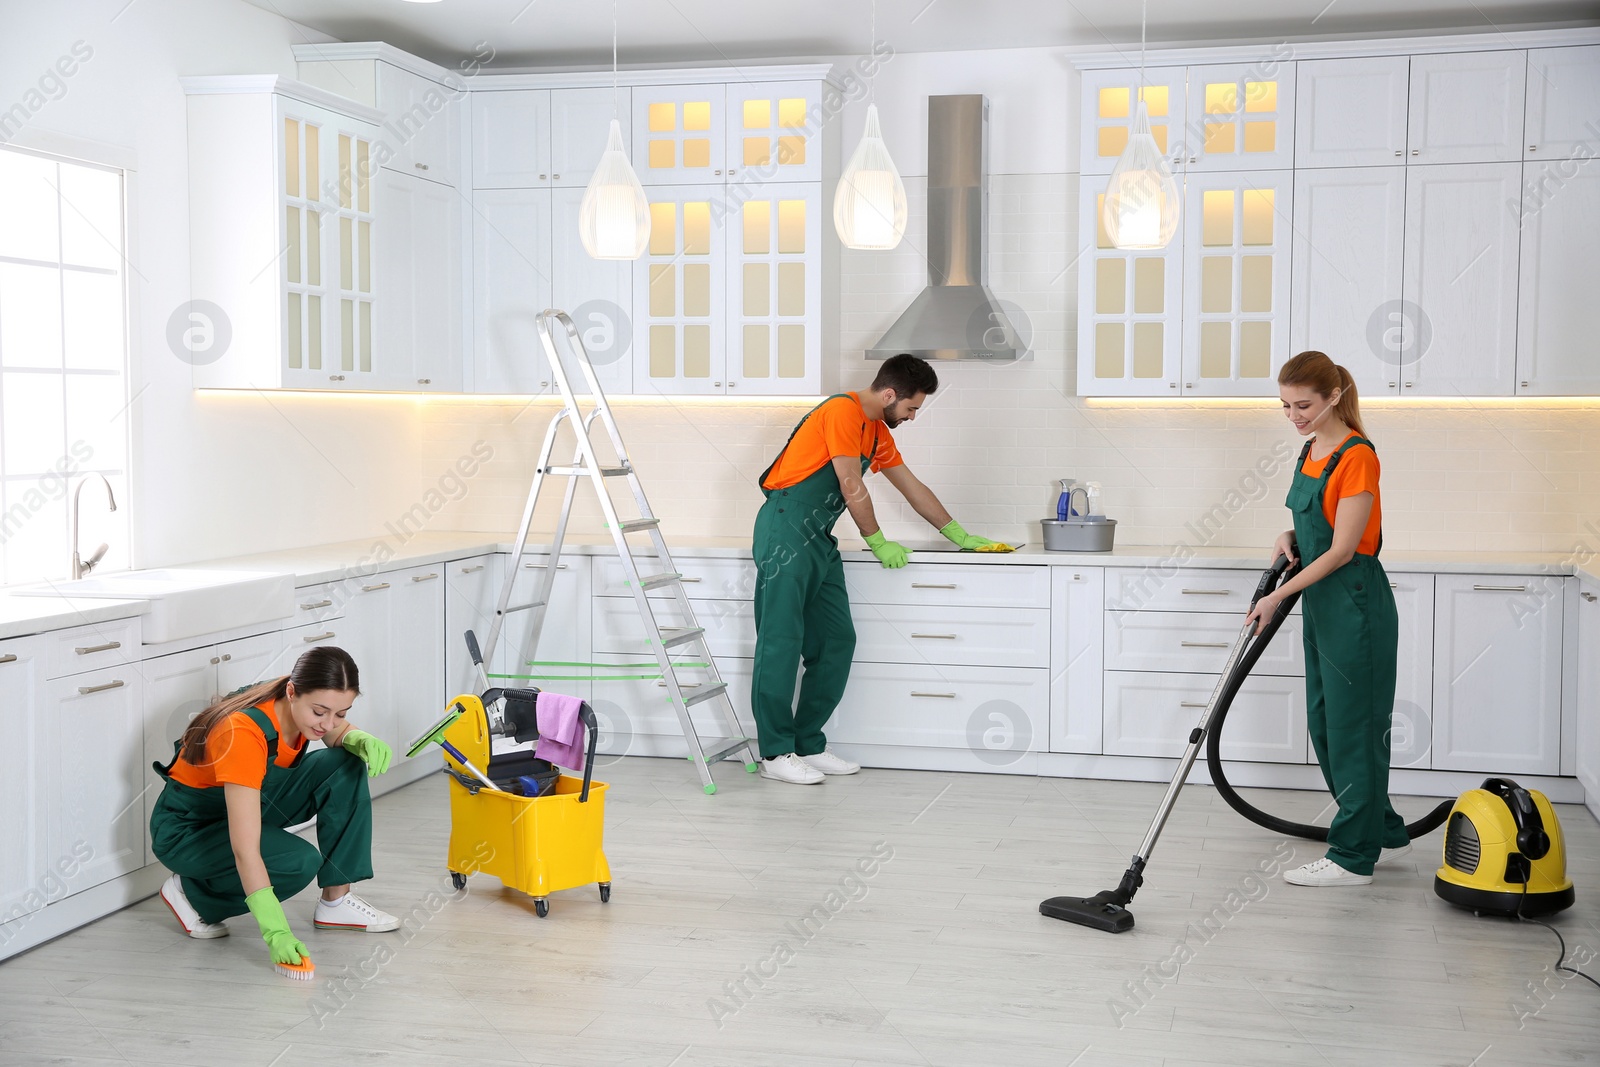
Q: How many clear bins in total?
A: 0